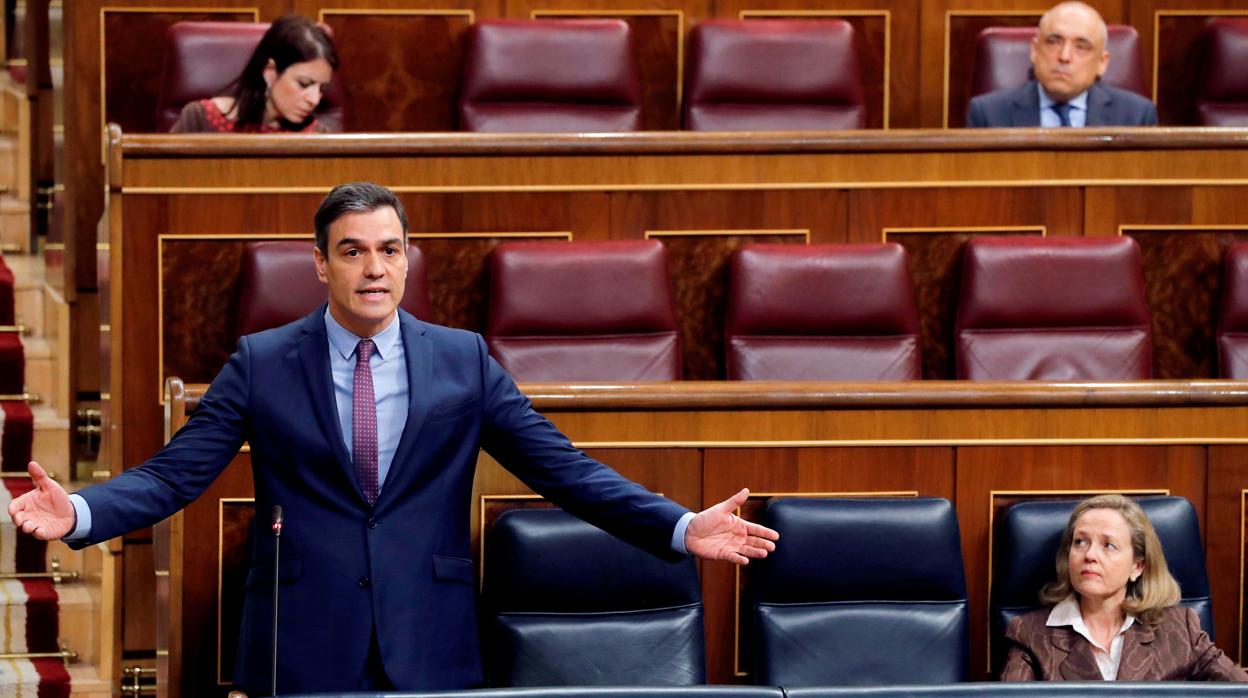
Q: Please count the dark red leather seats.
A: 10